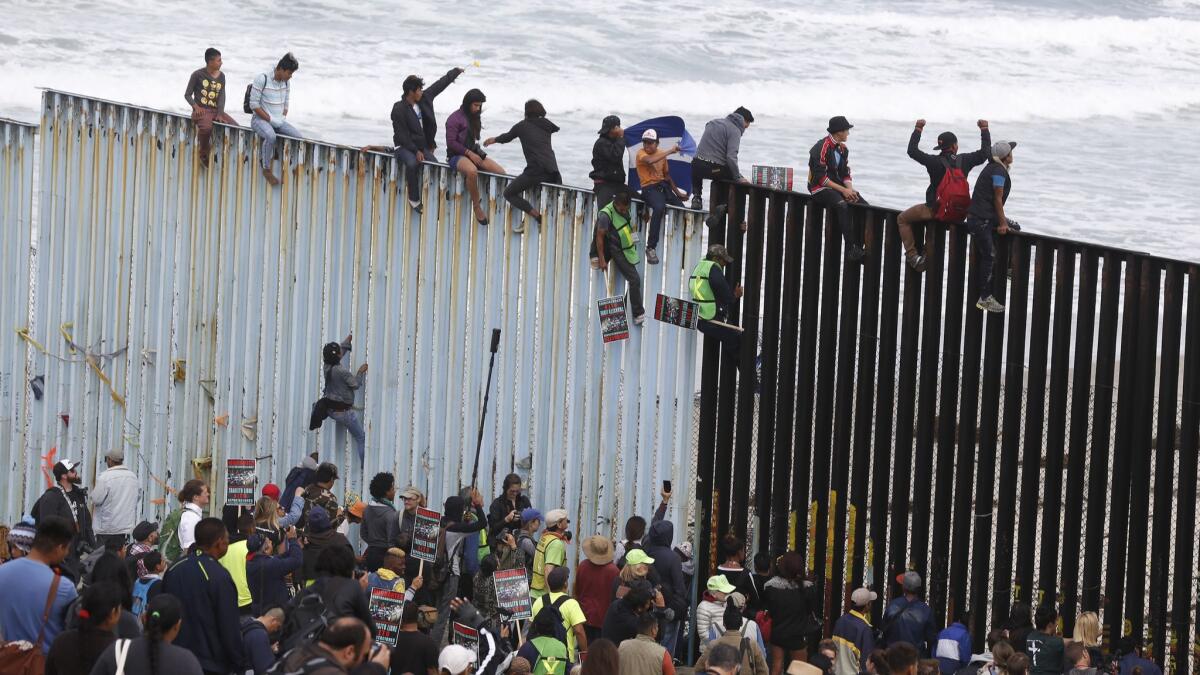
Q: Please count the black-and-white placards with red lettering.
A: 8